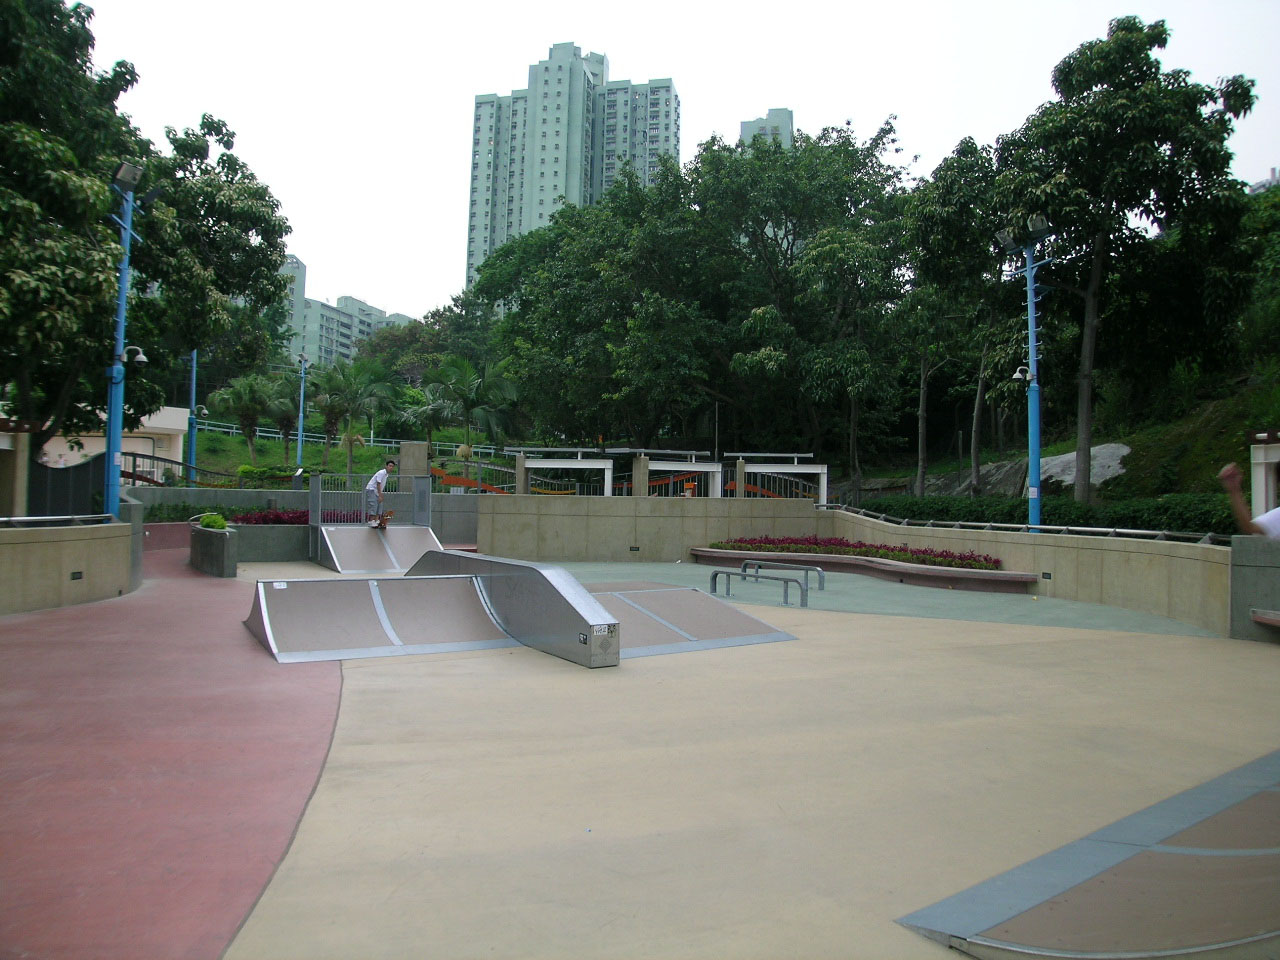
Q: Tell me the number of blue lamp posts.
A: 4